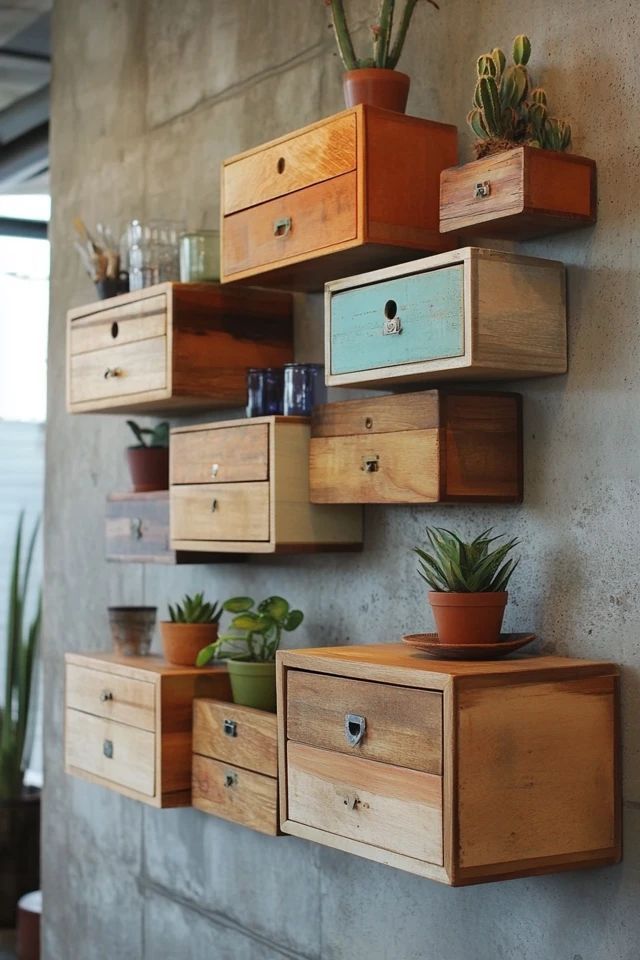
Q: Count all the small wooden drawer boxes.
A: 10